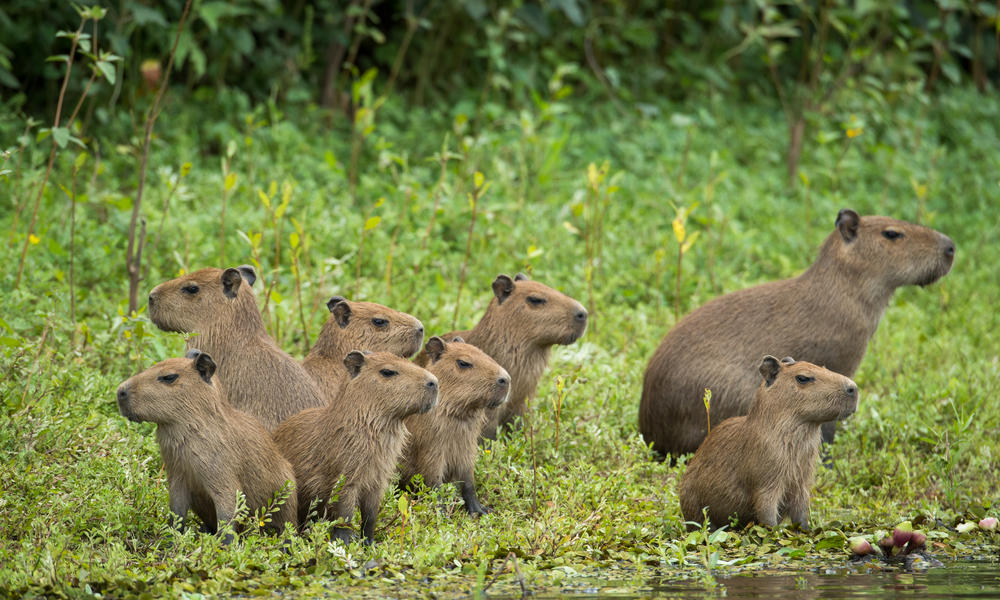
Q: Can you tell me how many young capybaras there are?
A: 7